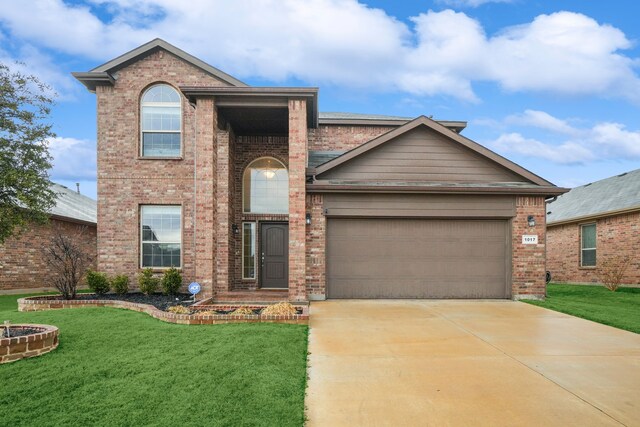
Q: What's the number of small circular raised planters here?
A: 1